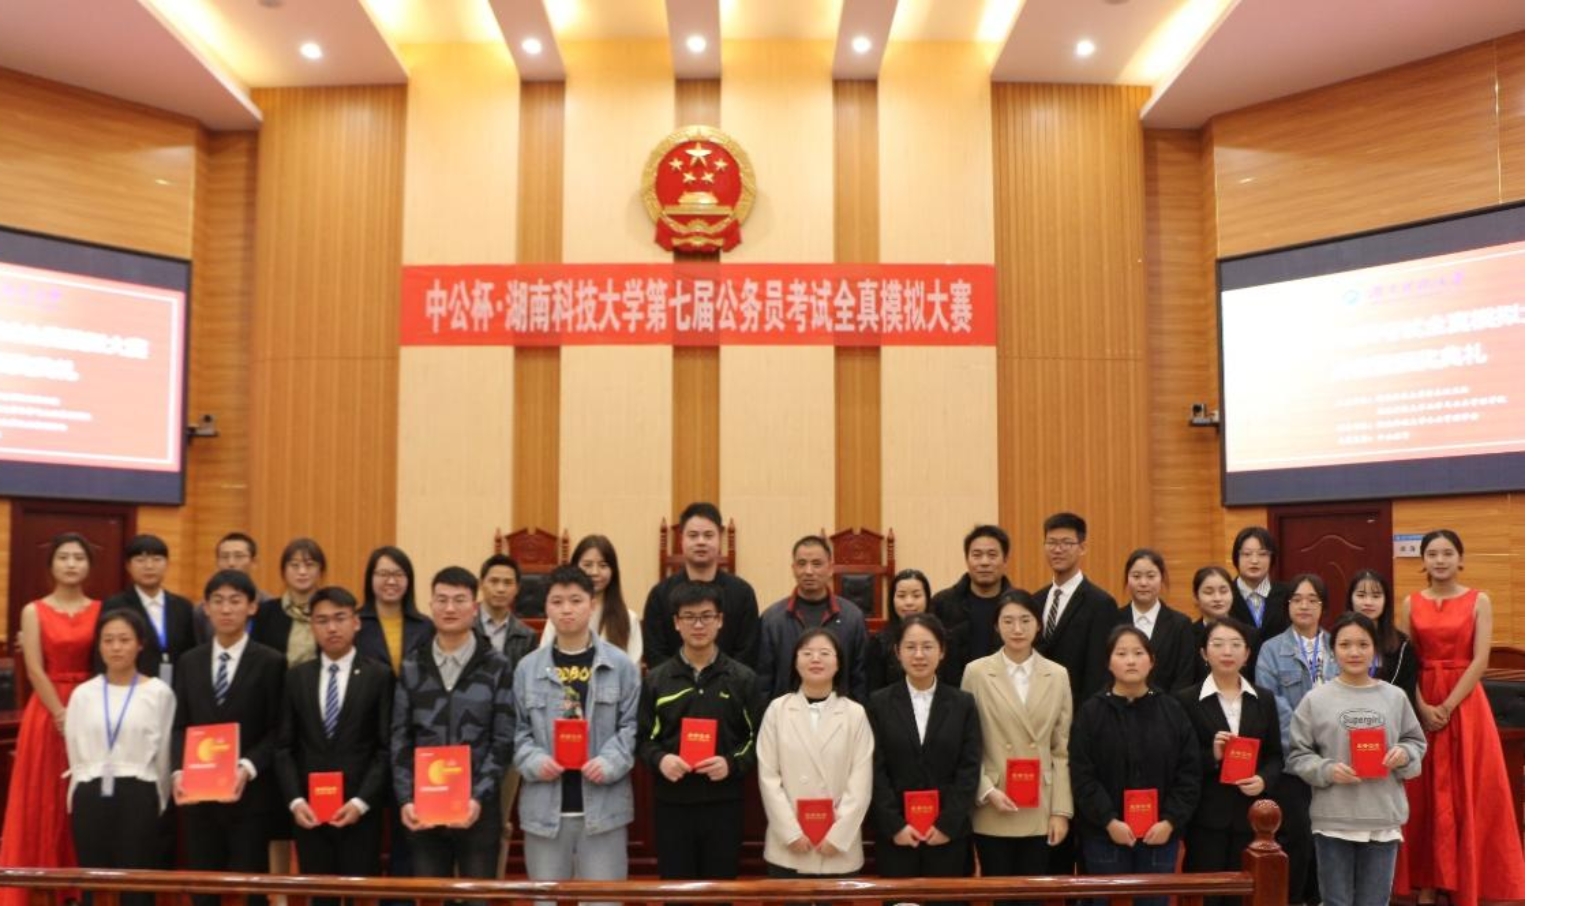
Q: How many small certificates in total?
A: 9